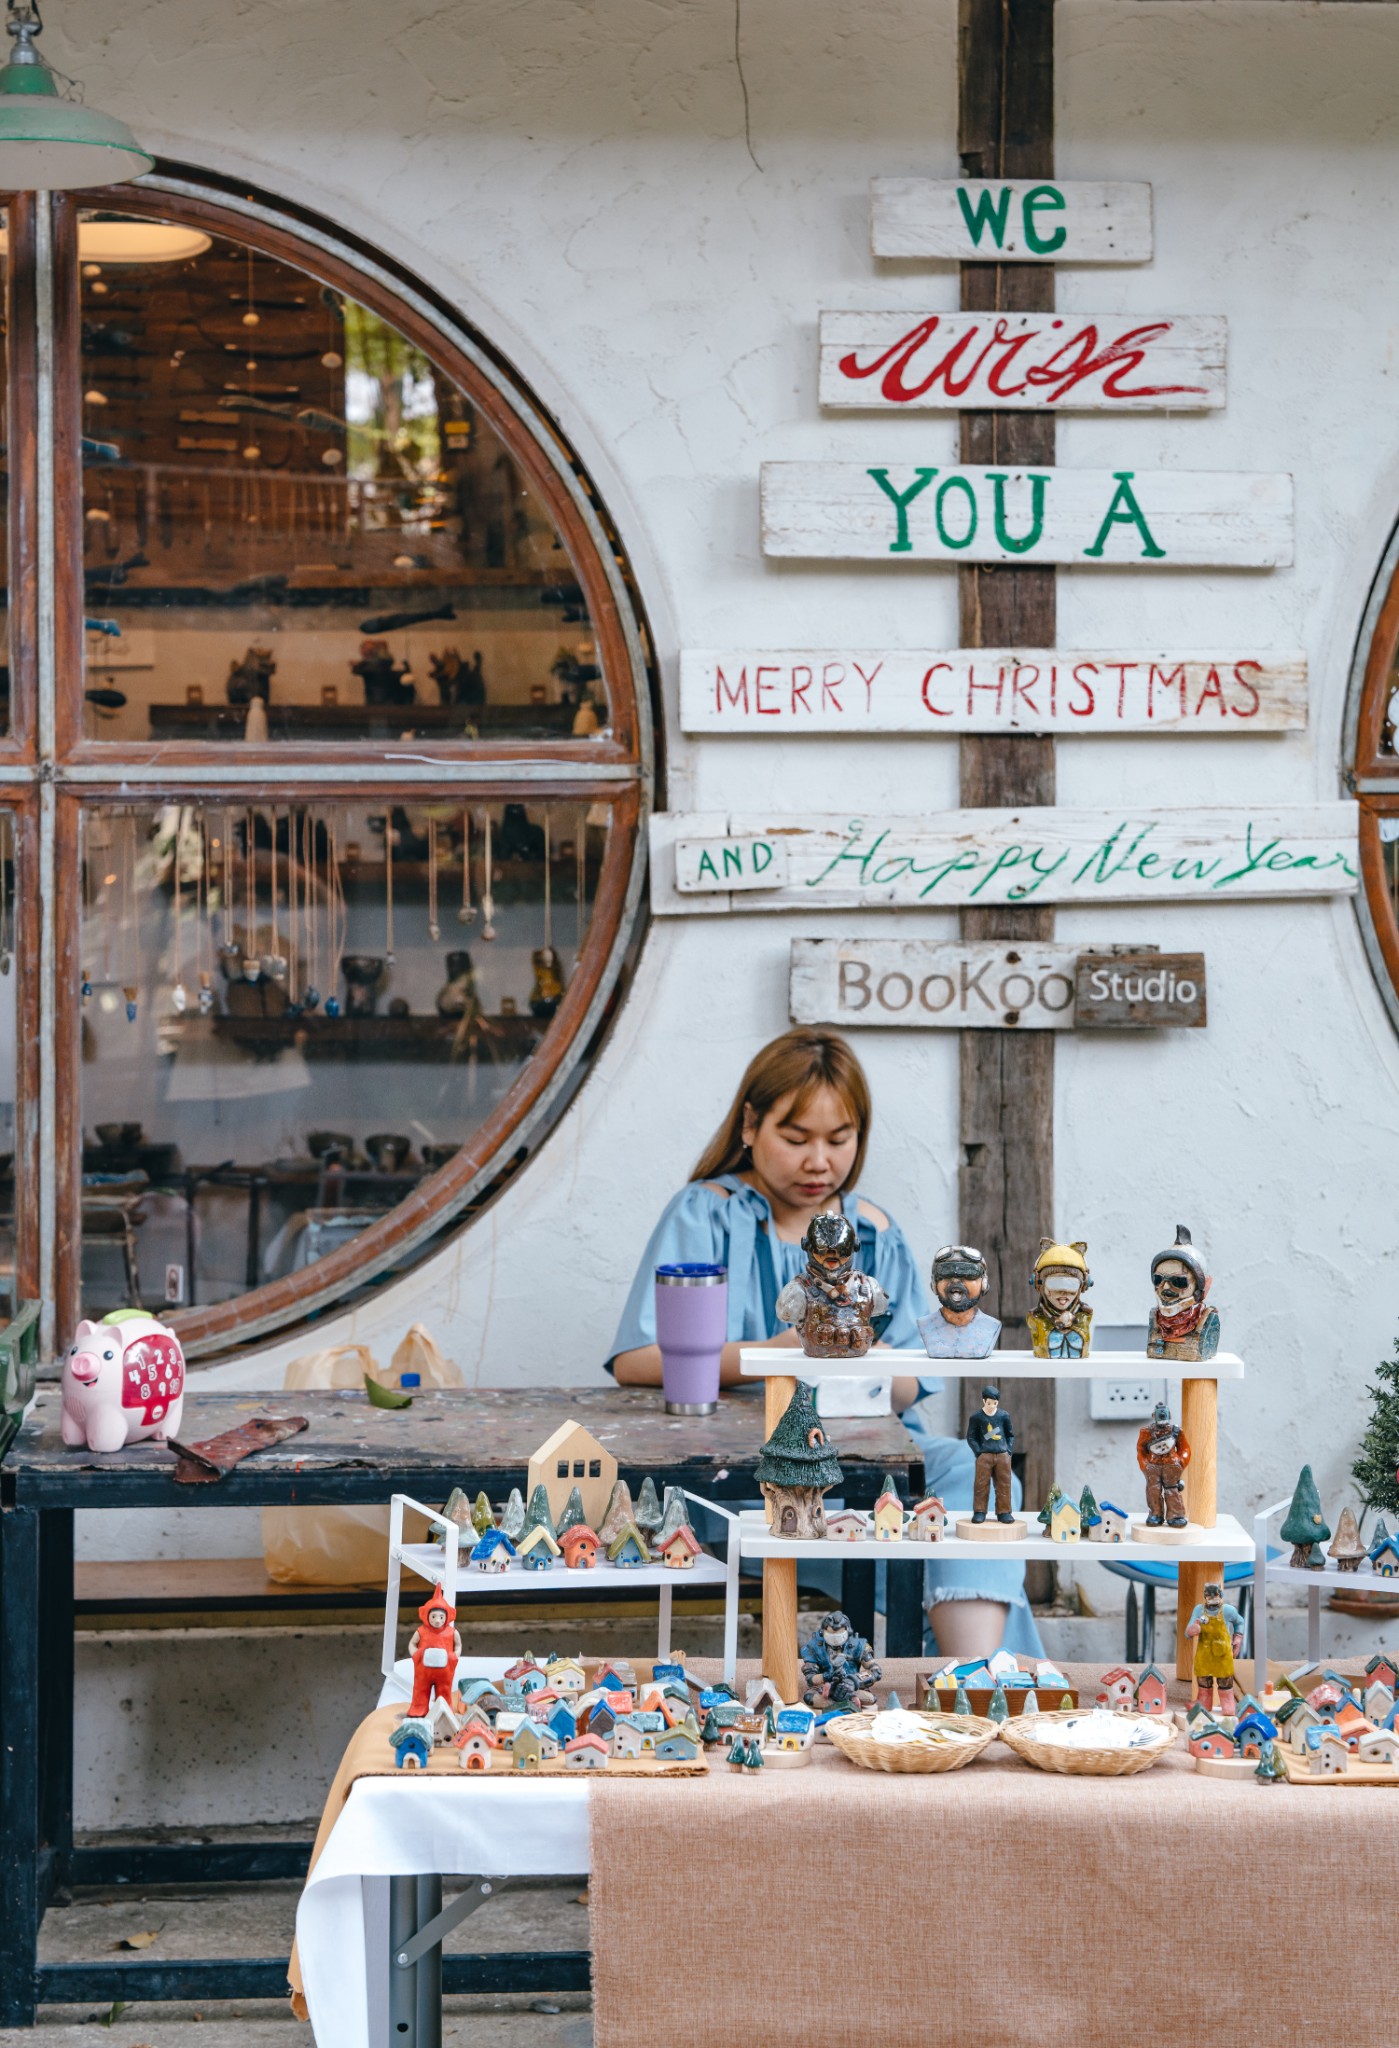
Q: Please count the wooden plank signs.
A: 6